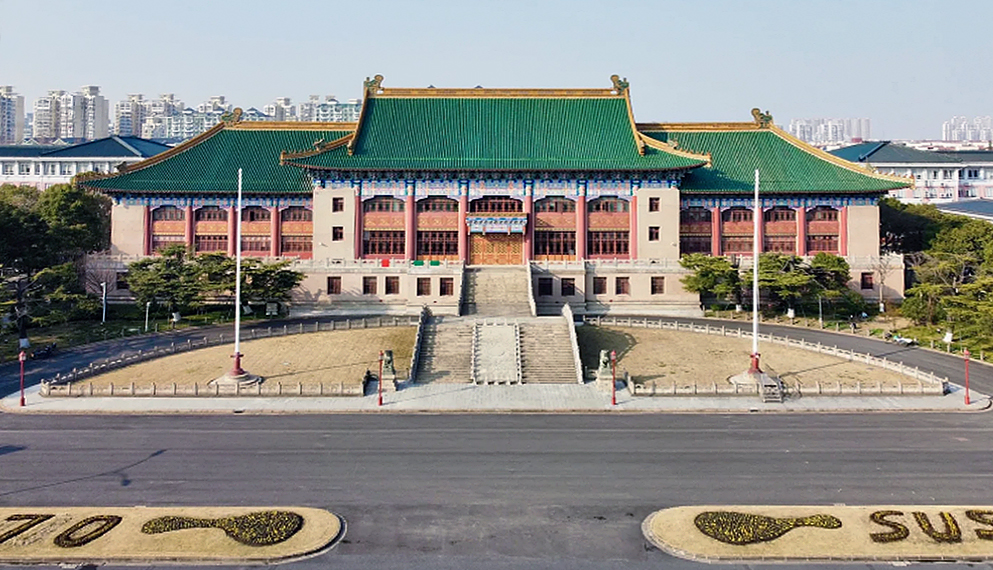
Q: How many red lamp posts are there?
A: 4